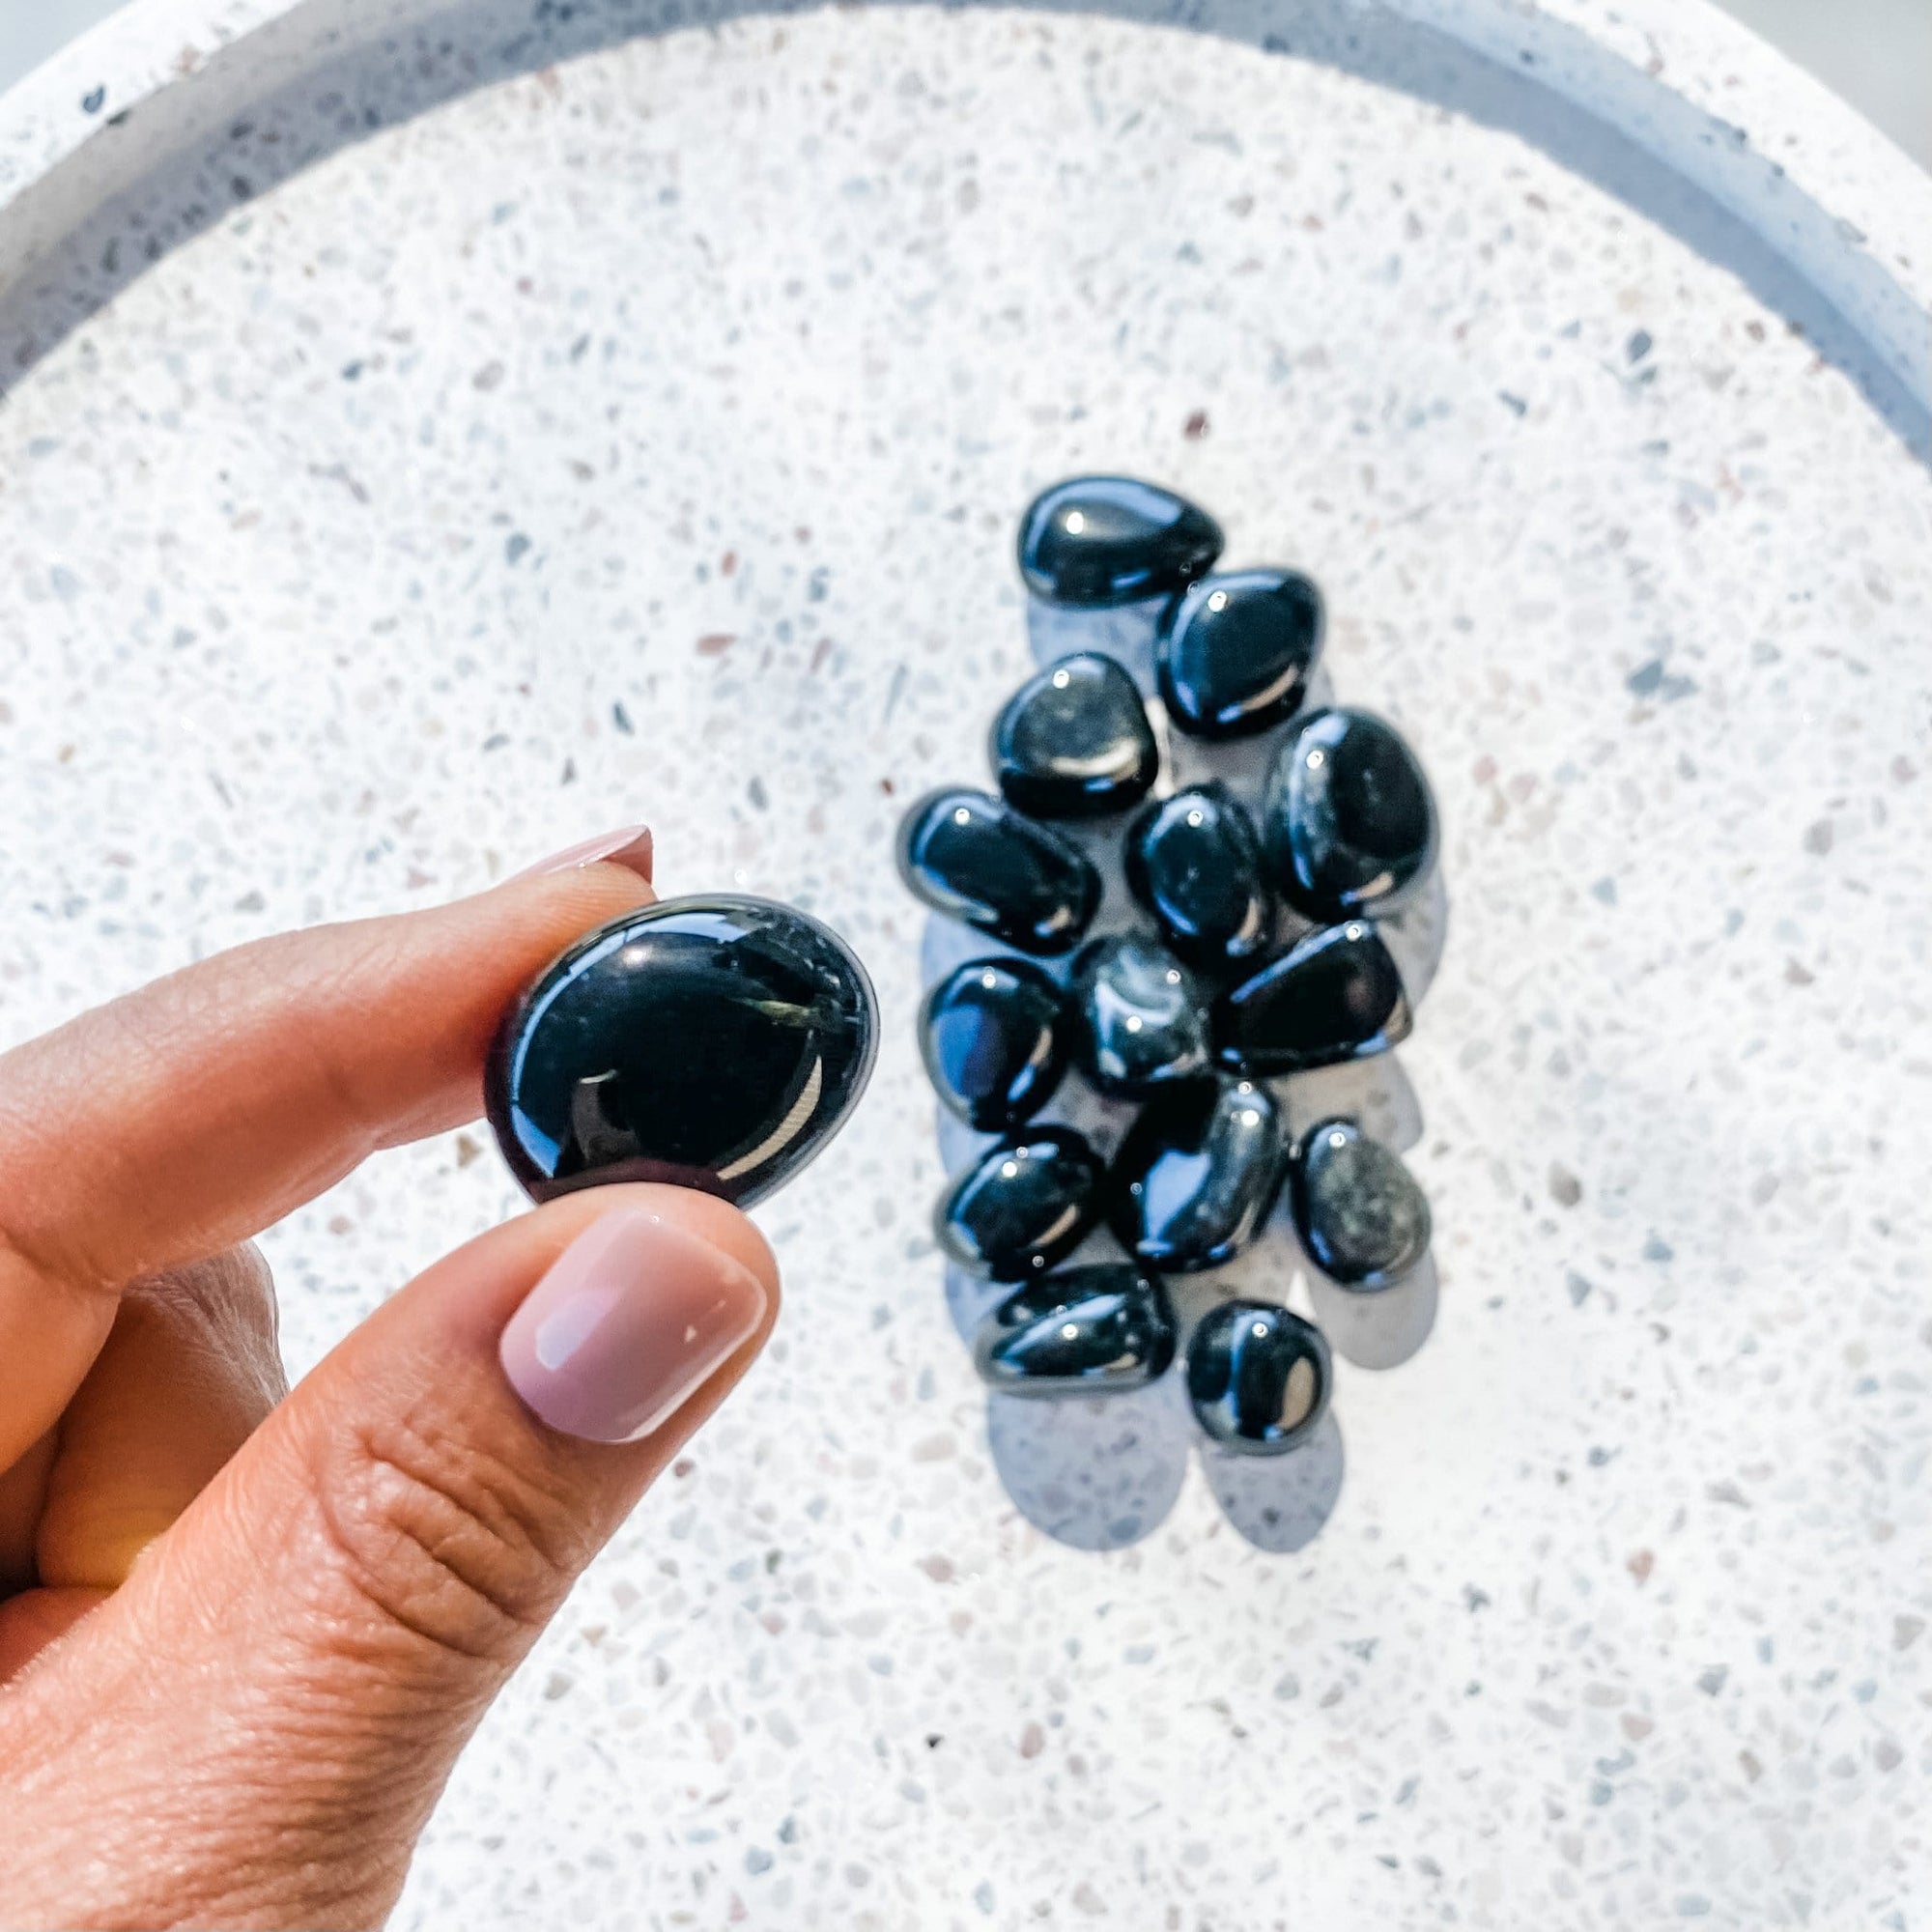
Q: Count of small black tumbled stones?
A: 14